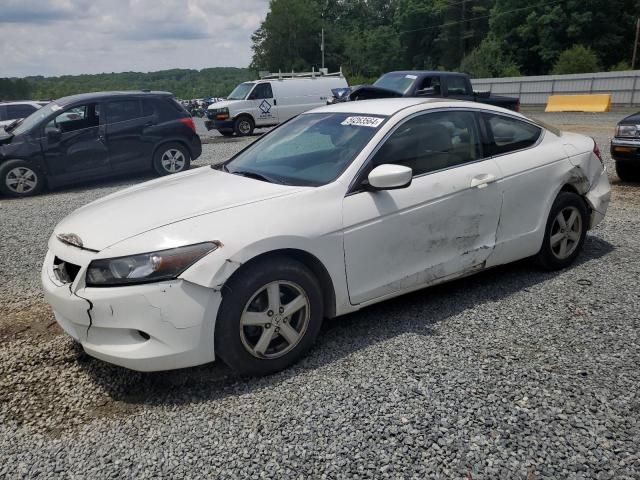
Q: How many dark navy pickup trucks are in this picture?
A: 1